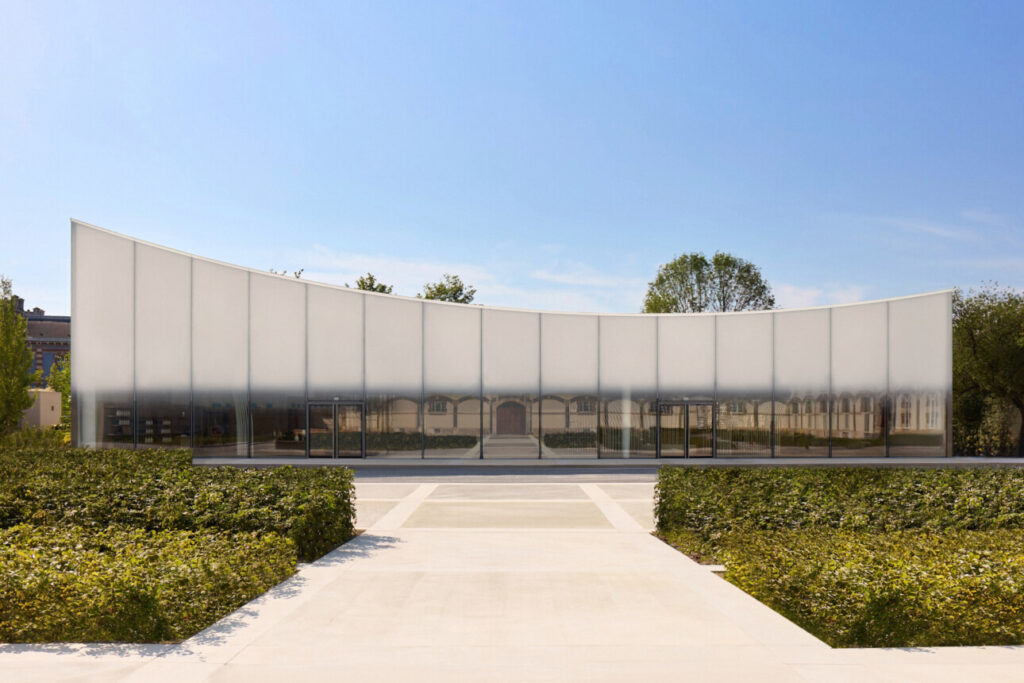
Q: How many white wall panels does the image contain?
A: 15